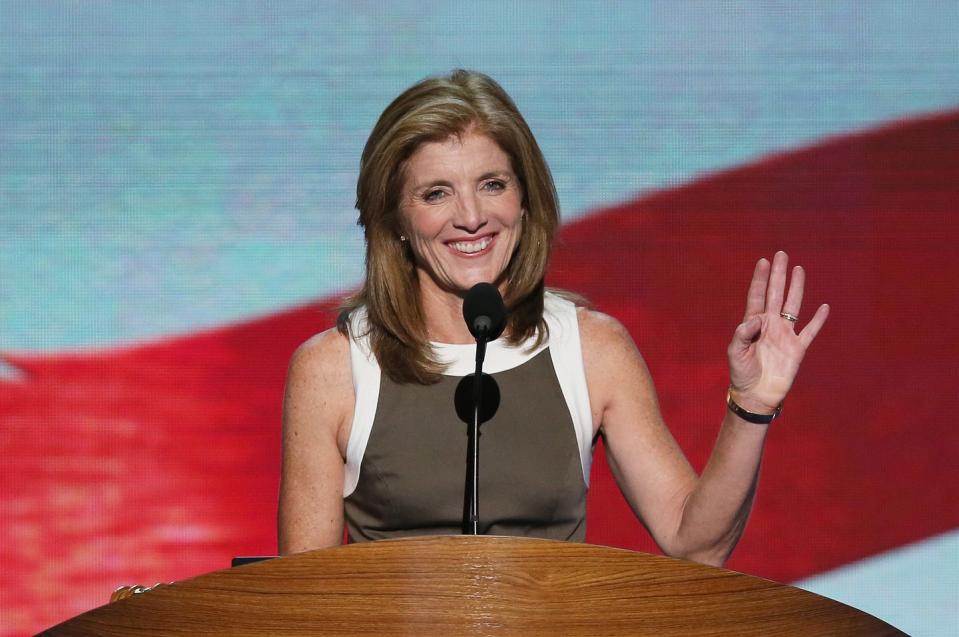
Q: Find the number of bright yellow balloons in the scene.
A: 0